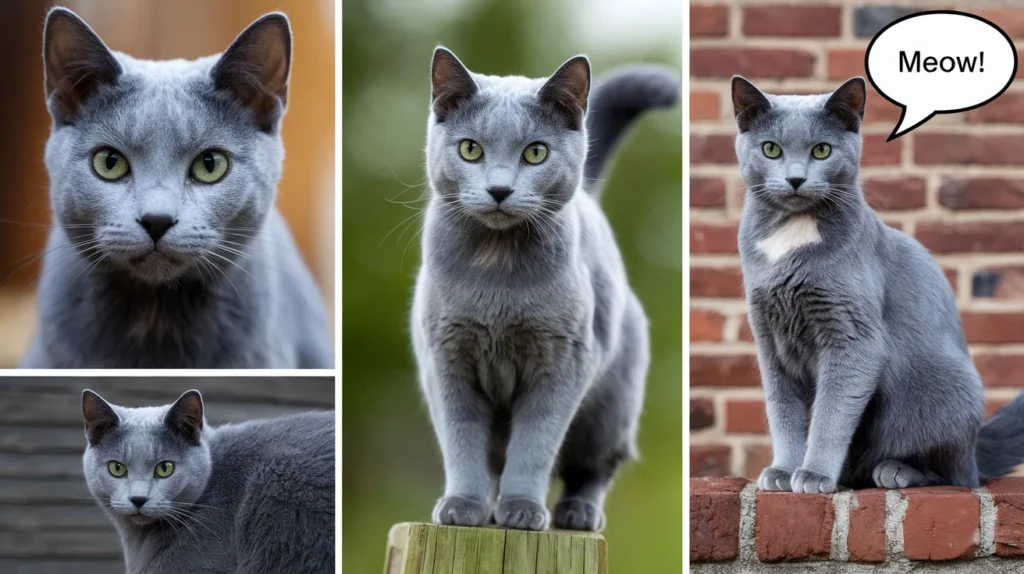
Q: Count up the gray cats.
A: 4